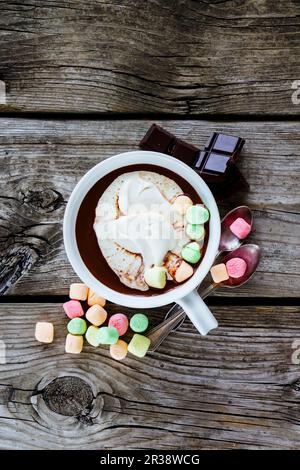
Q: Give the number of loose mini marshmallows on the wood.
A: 13